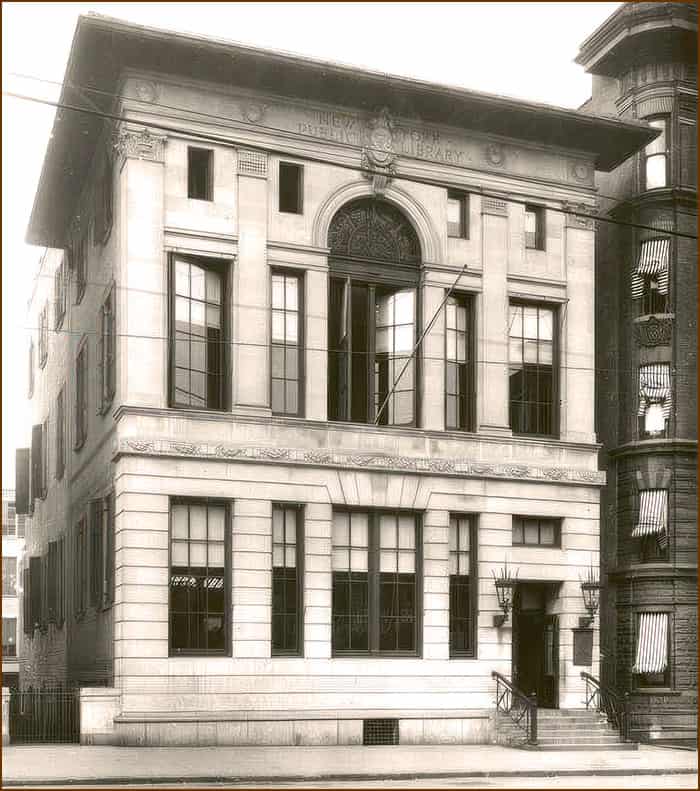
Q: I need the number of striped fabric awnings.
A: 4